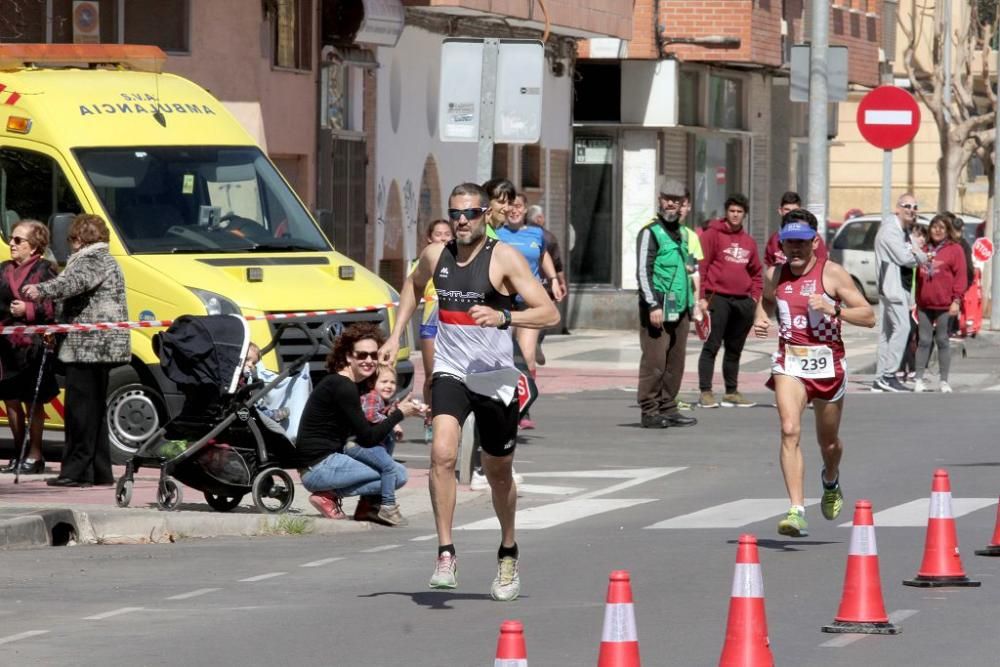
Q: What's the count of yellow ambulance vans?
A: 1